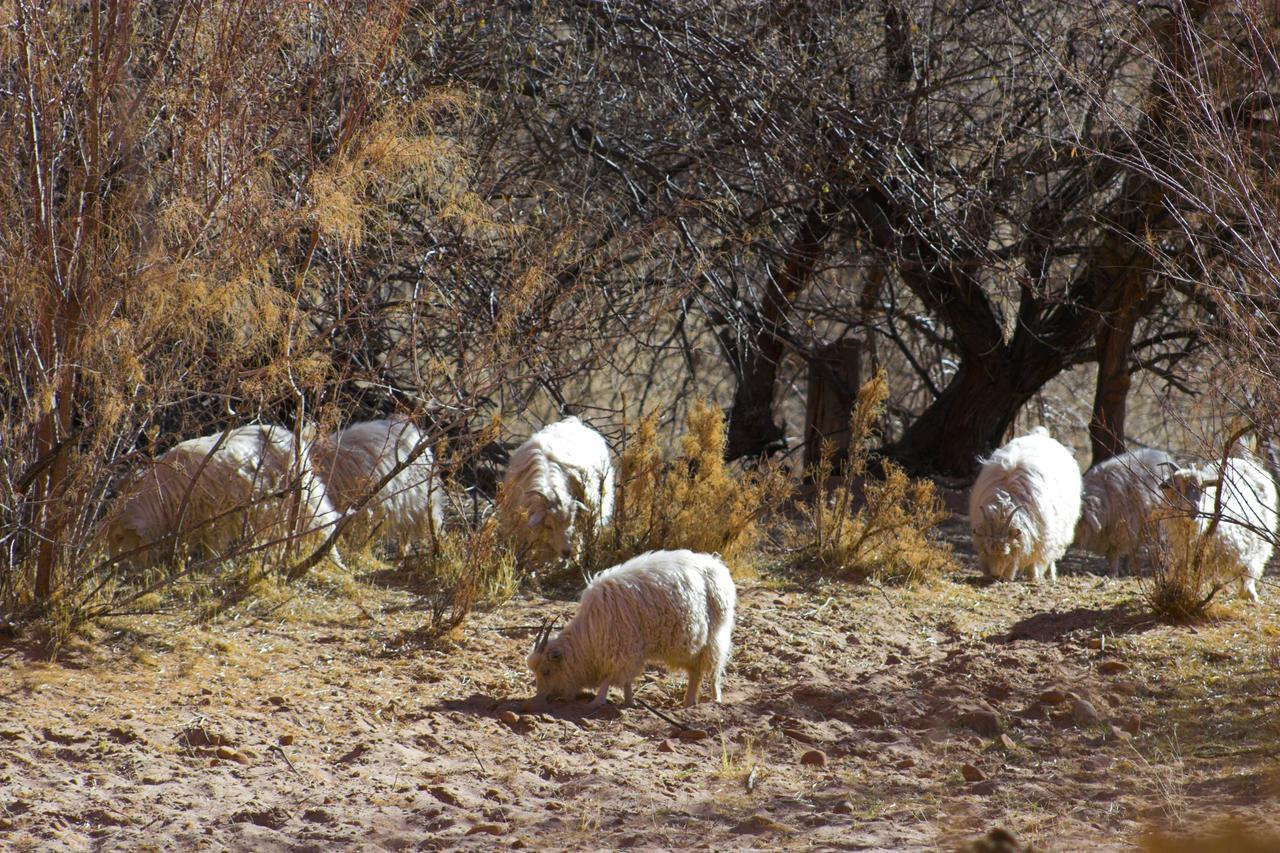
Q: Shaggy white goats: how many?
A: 7